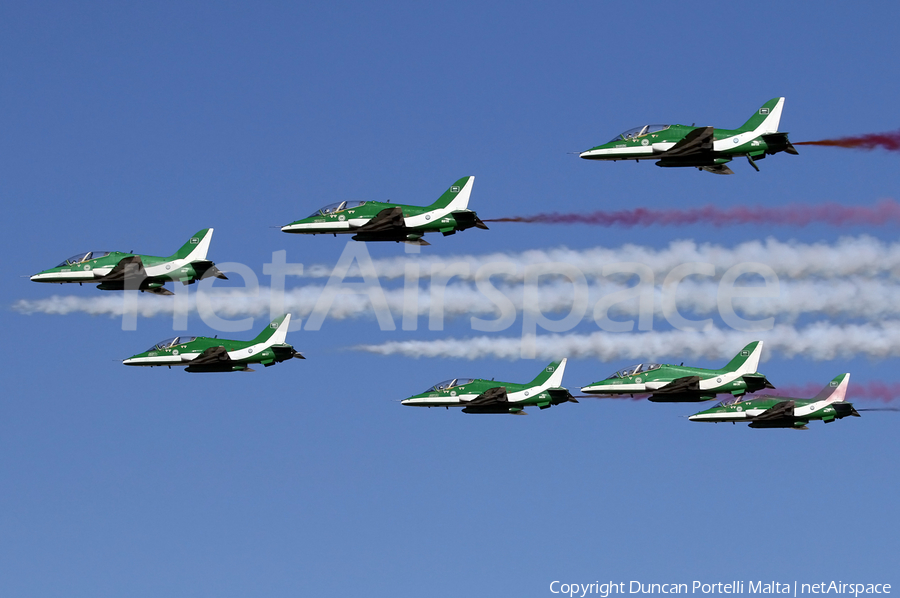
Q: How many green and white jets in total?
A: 7